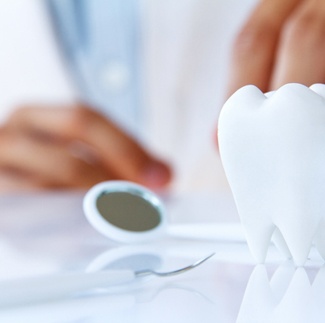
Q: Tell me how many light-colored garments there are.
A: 2